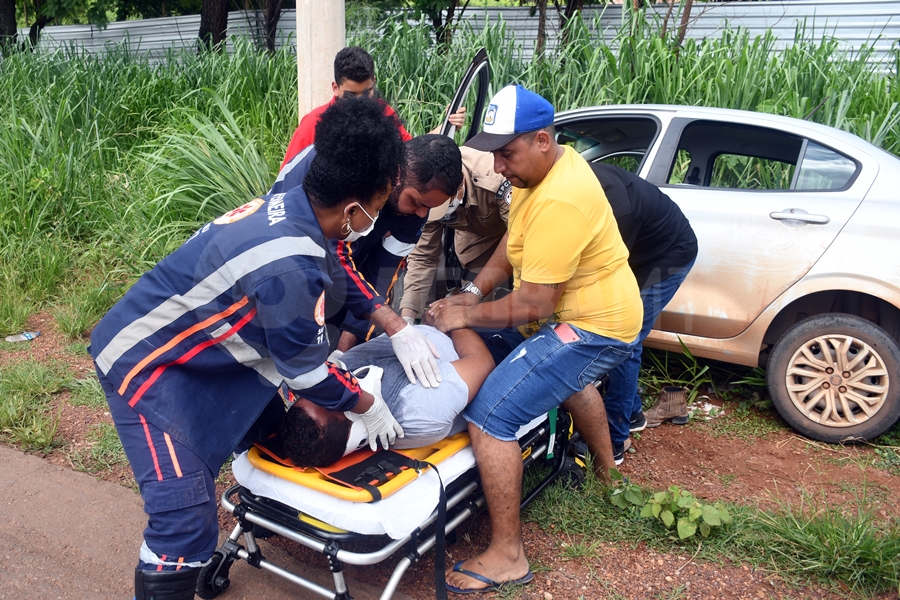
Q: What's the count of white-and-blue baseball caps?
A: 1